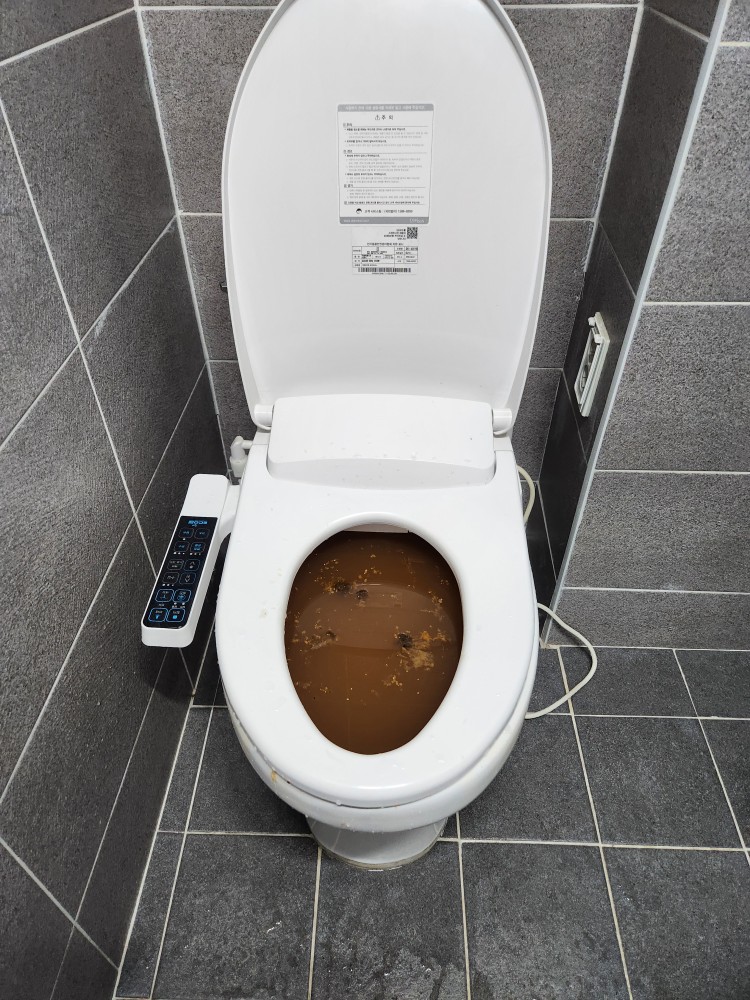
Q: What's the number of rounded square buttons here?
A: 12